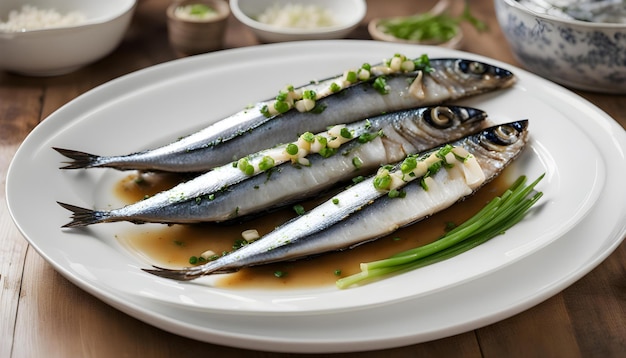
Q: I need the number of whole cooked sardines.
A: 3